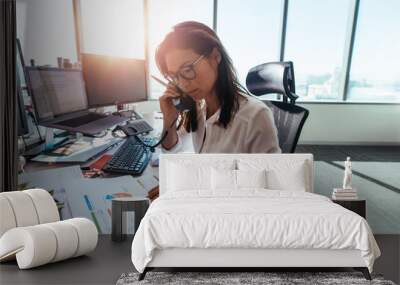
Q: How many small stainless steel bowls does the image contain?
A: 0